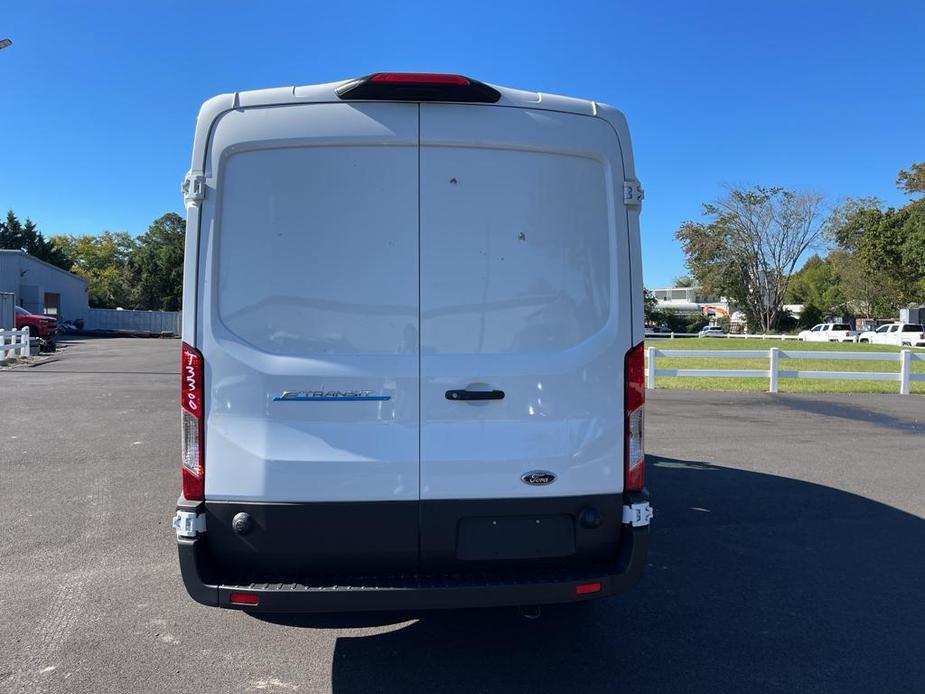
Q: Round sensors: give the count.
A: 2